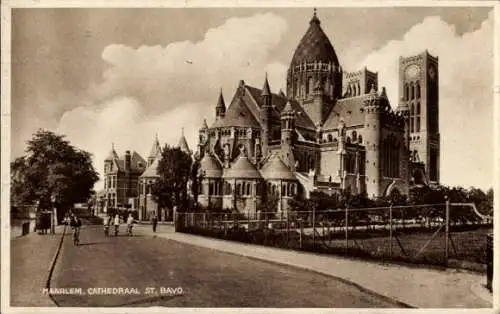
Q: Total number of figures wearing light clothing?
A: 3